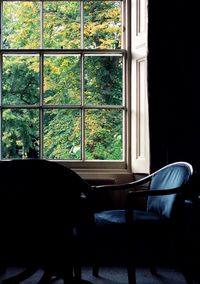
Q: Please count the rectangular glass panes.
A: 9